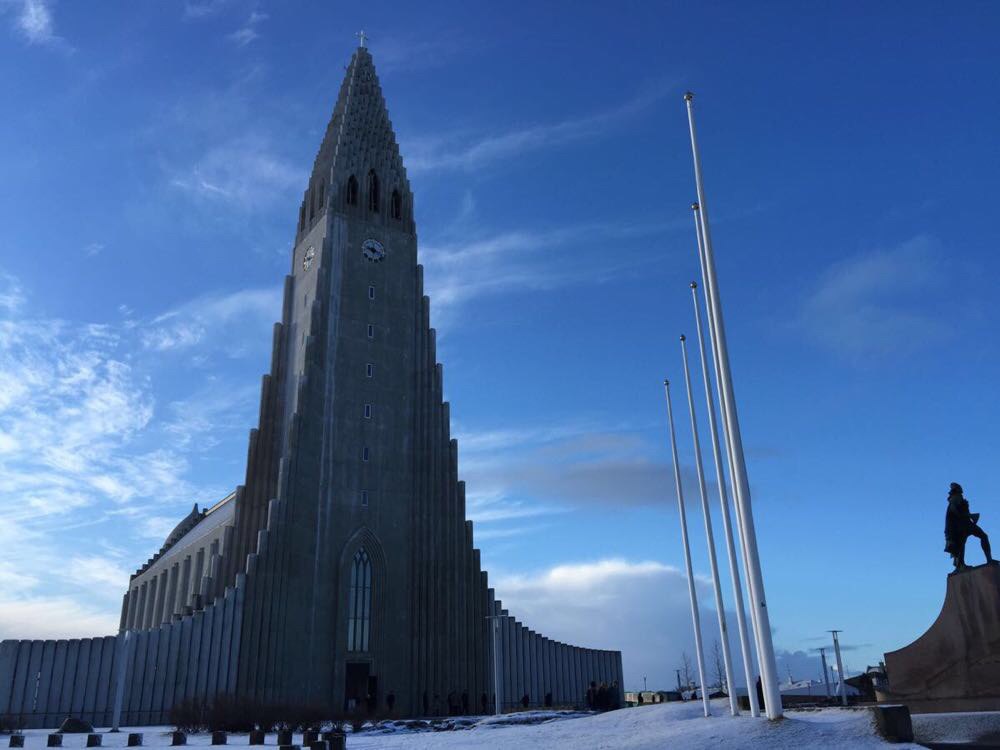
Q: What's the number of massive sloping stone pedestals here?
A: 1